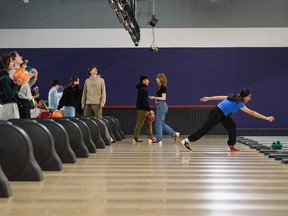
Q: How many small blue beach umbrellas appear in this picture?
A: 0